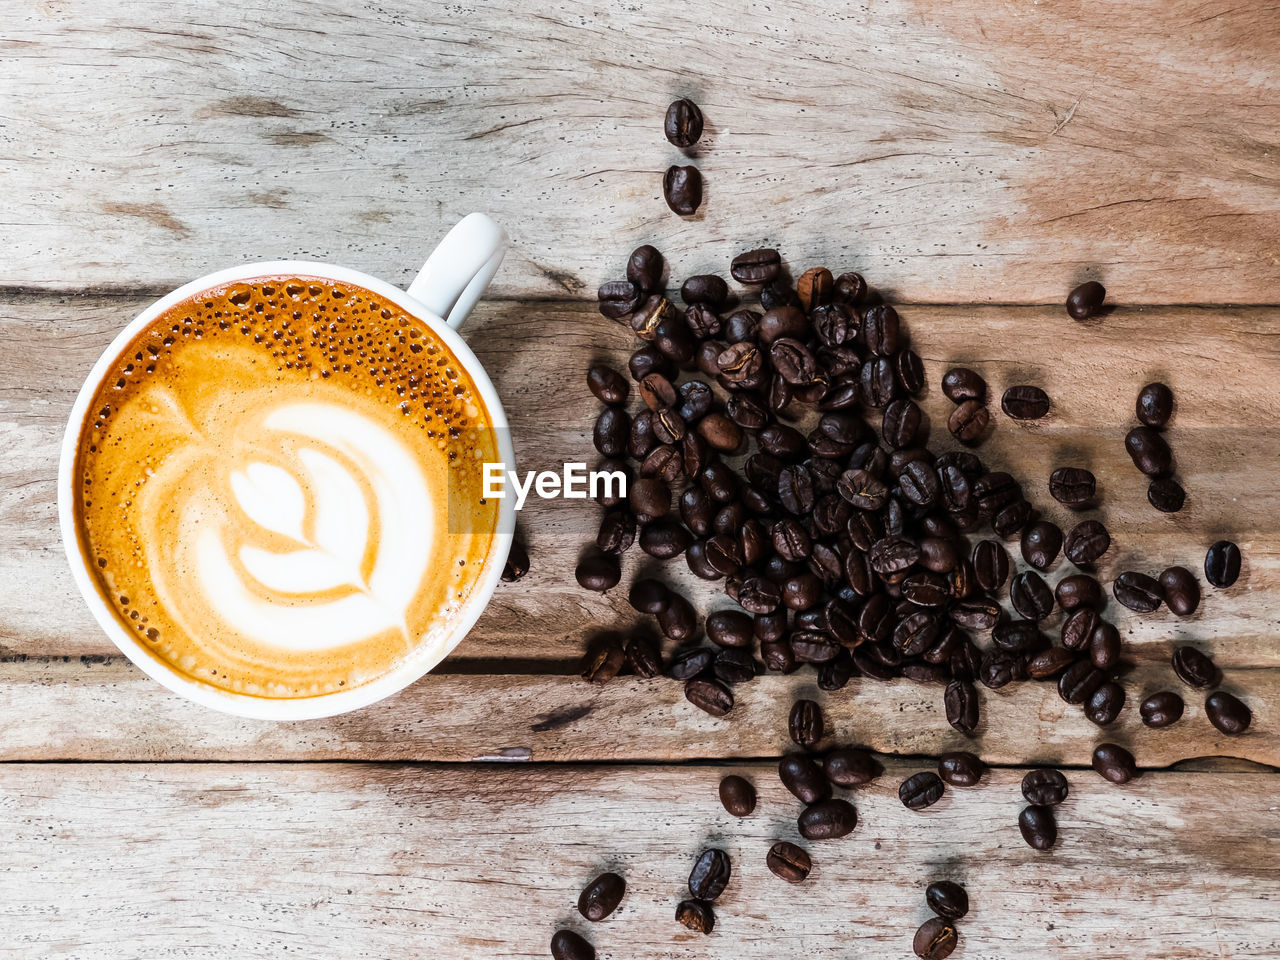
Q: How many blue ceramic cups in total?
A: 0